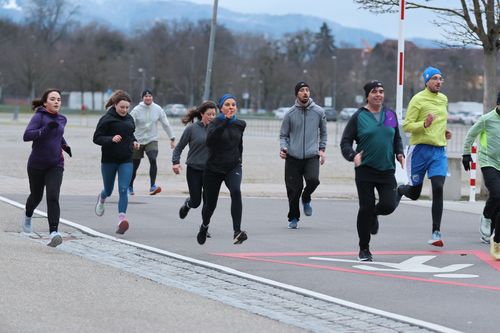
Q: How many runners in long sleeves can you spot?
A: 9